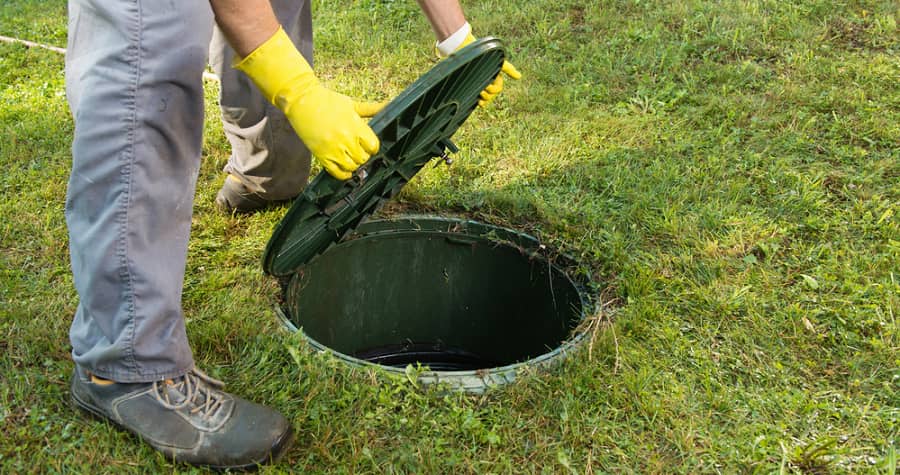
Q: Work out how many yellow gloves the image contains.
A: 2